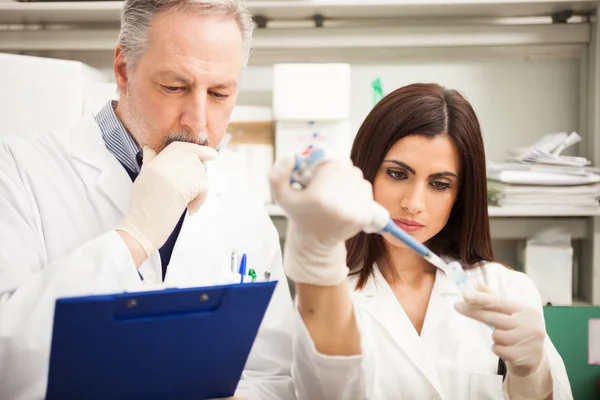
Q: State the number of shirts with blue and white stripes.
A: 1